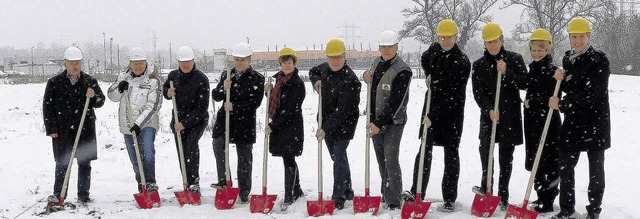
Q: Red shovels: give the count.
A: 10